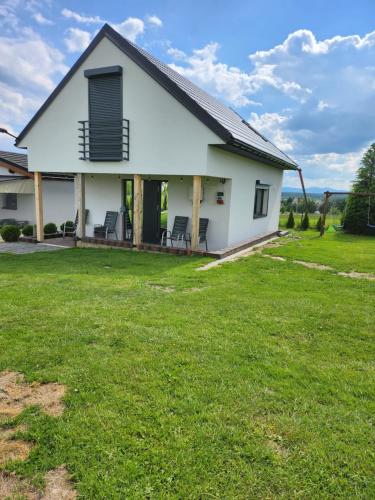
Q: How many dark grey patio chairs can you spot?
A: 4